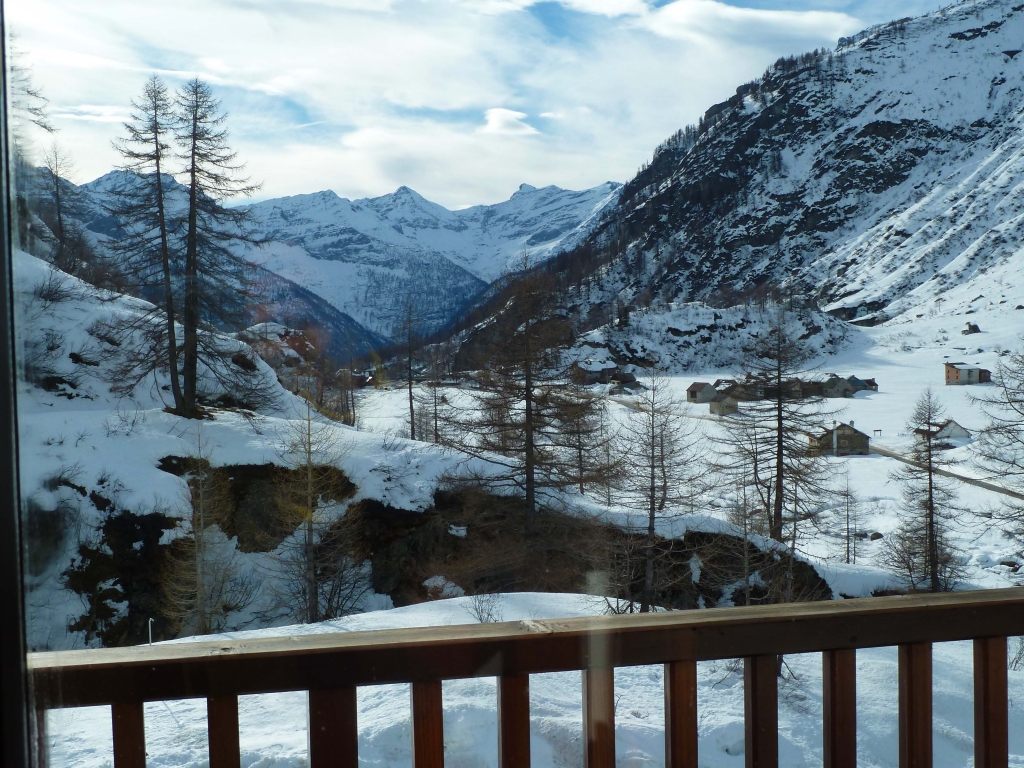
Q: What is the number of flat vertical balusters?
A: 11